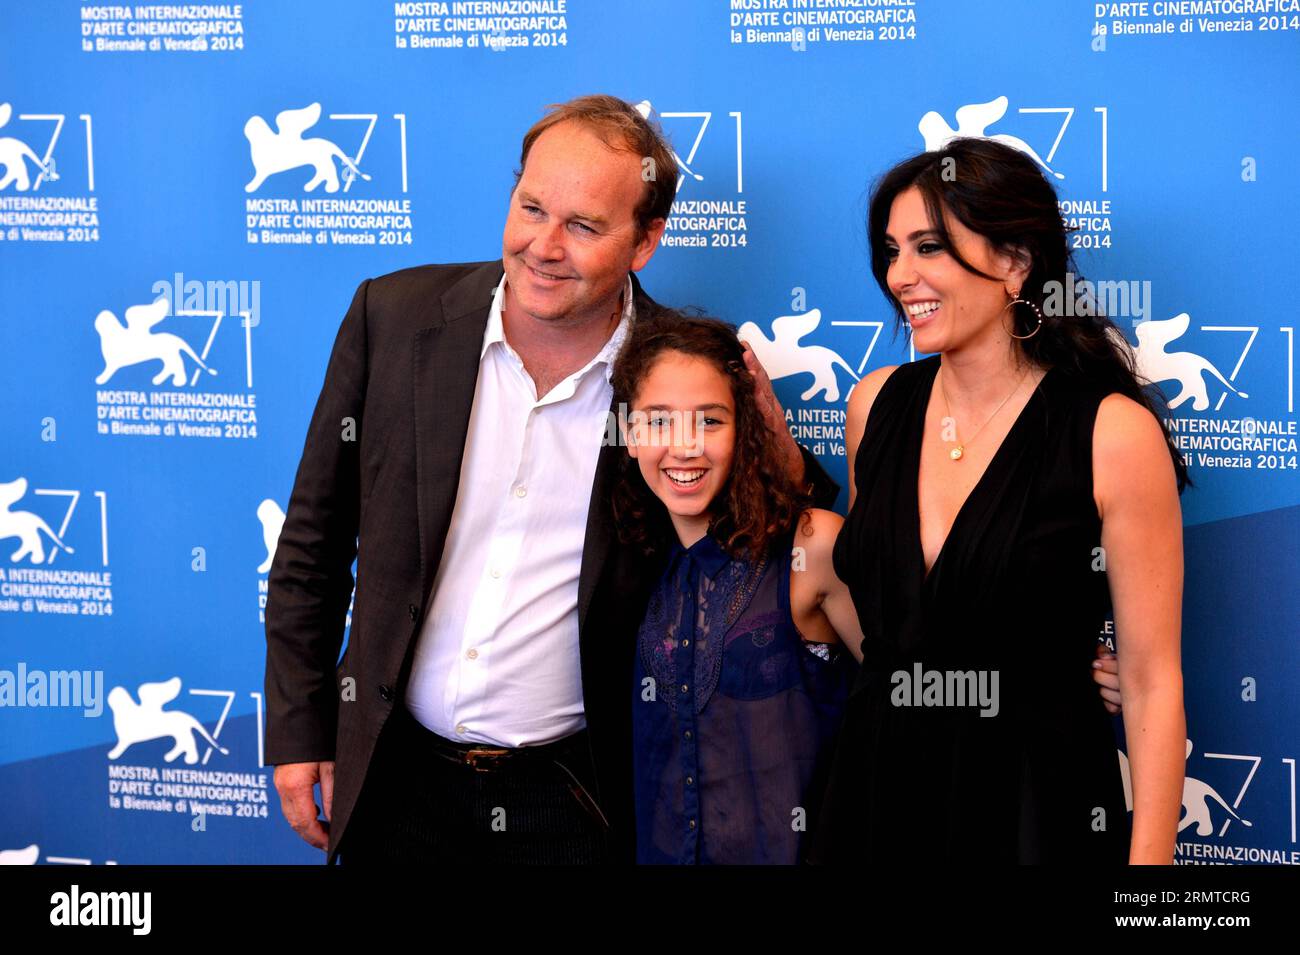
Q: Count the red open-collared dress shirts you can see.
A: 0